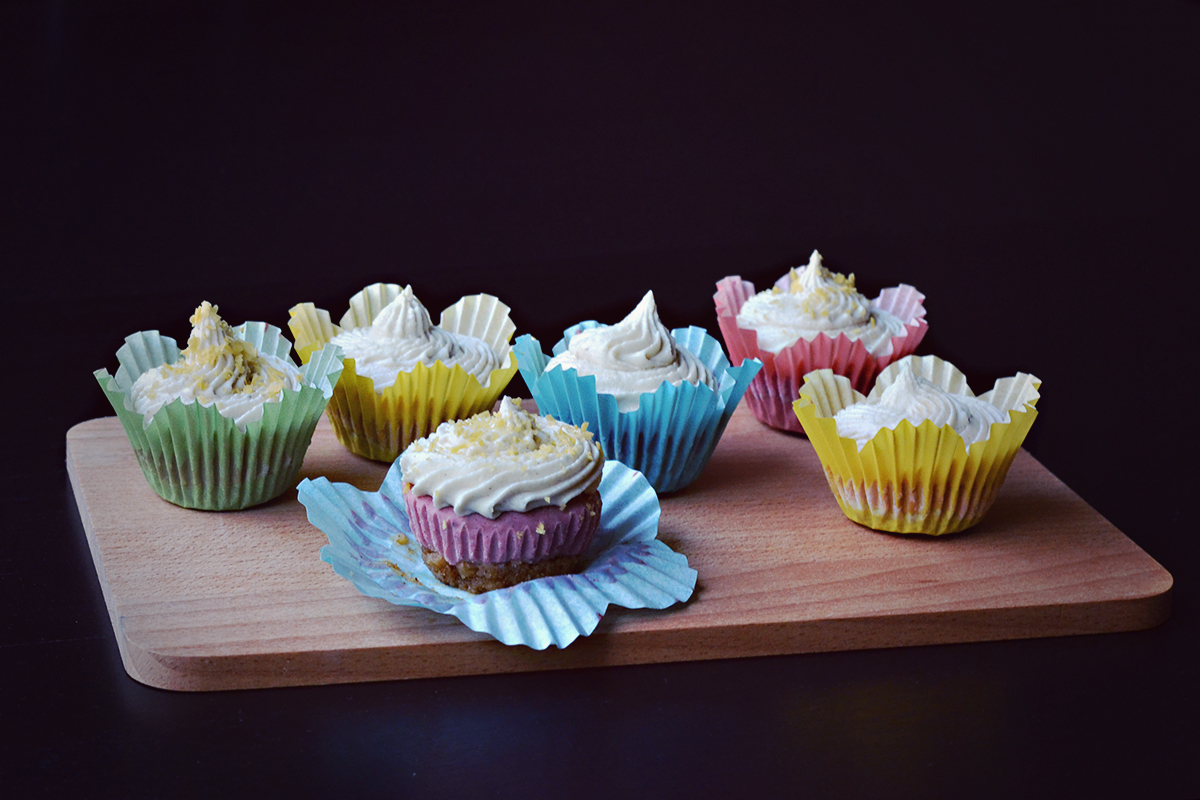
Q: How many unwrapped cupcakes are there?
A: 1